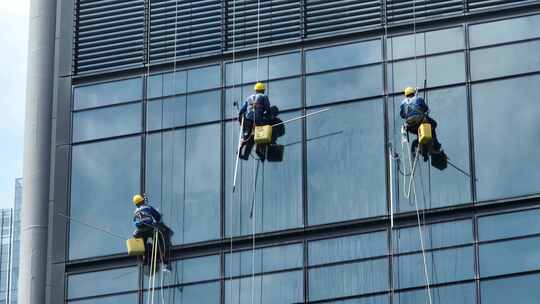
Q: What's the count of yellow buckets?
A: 3